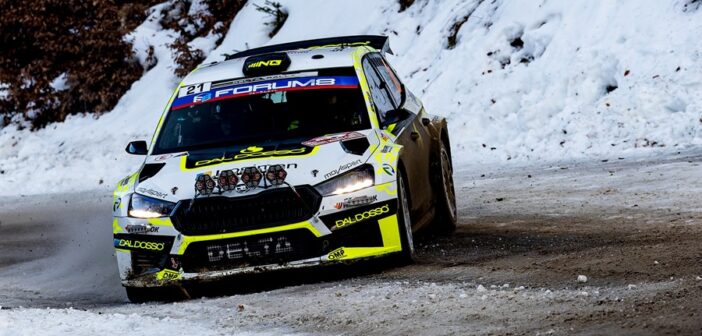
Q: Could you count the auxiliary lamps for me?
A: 4